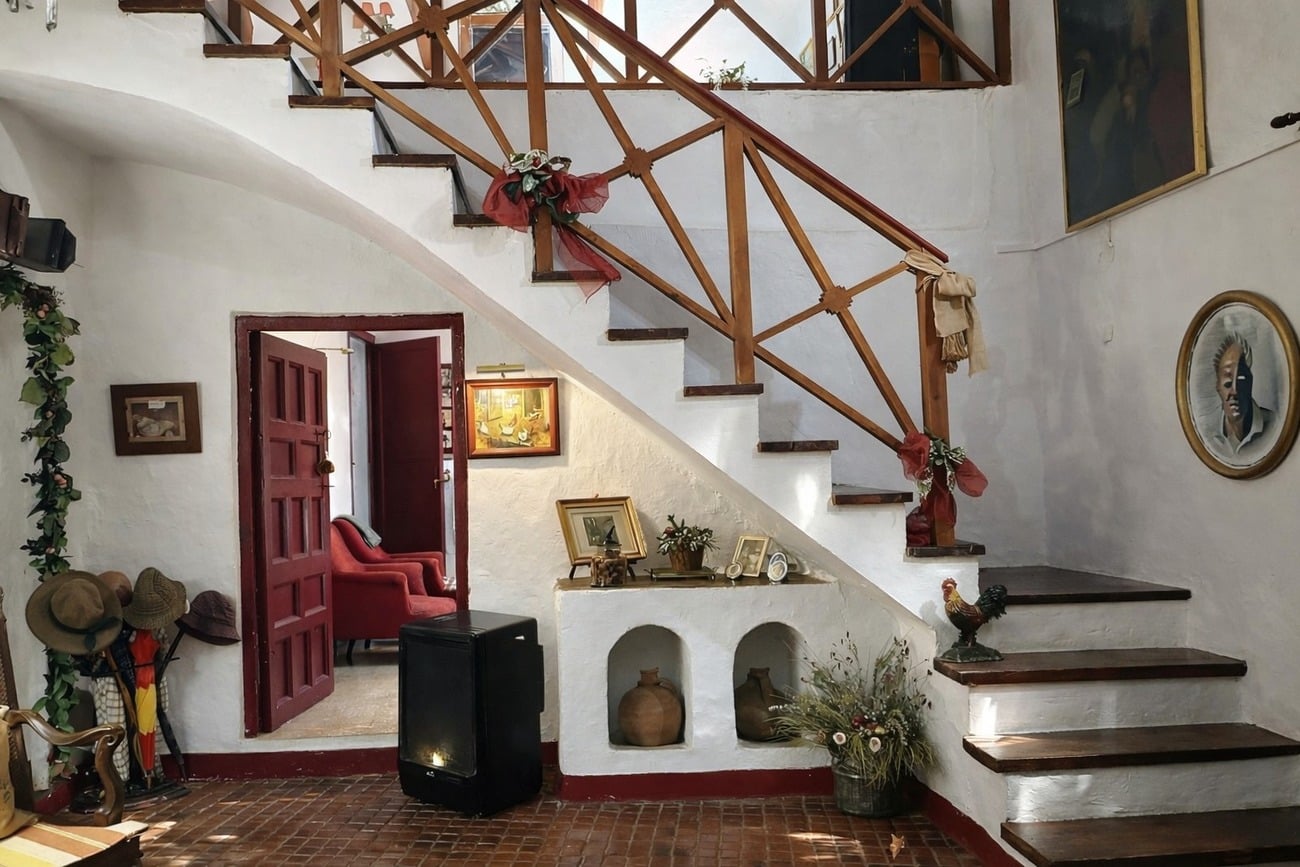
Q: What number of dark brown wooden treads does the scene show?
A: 15